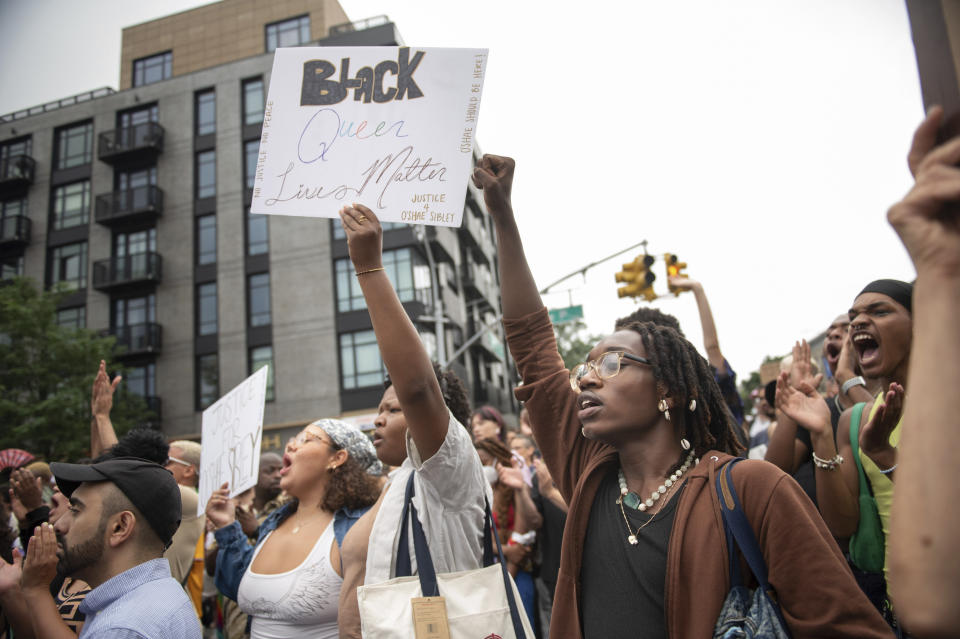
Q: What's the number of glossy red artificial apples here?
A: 0